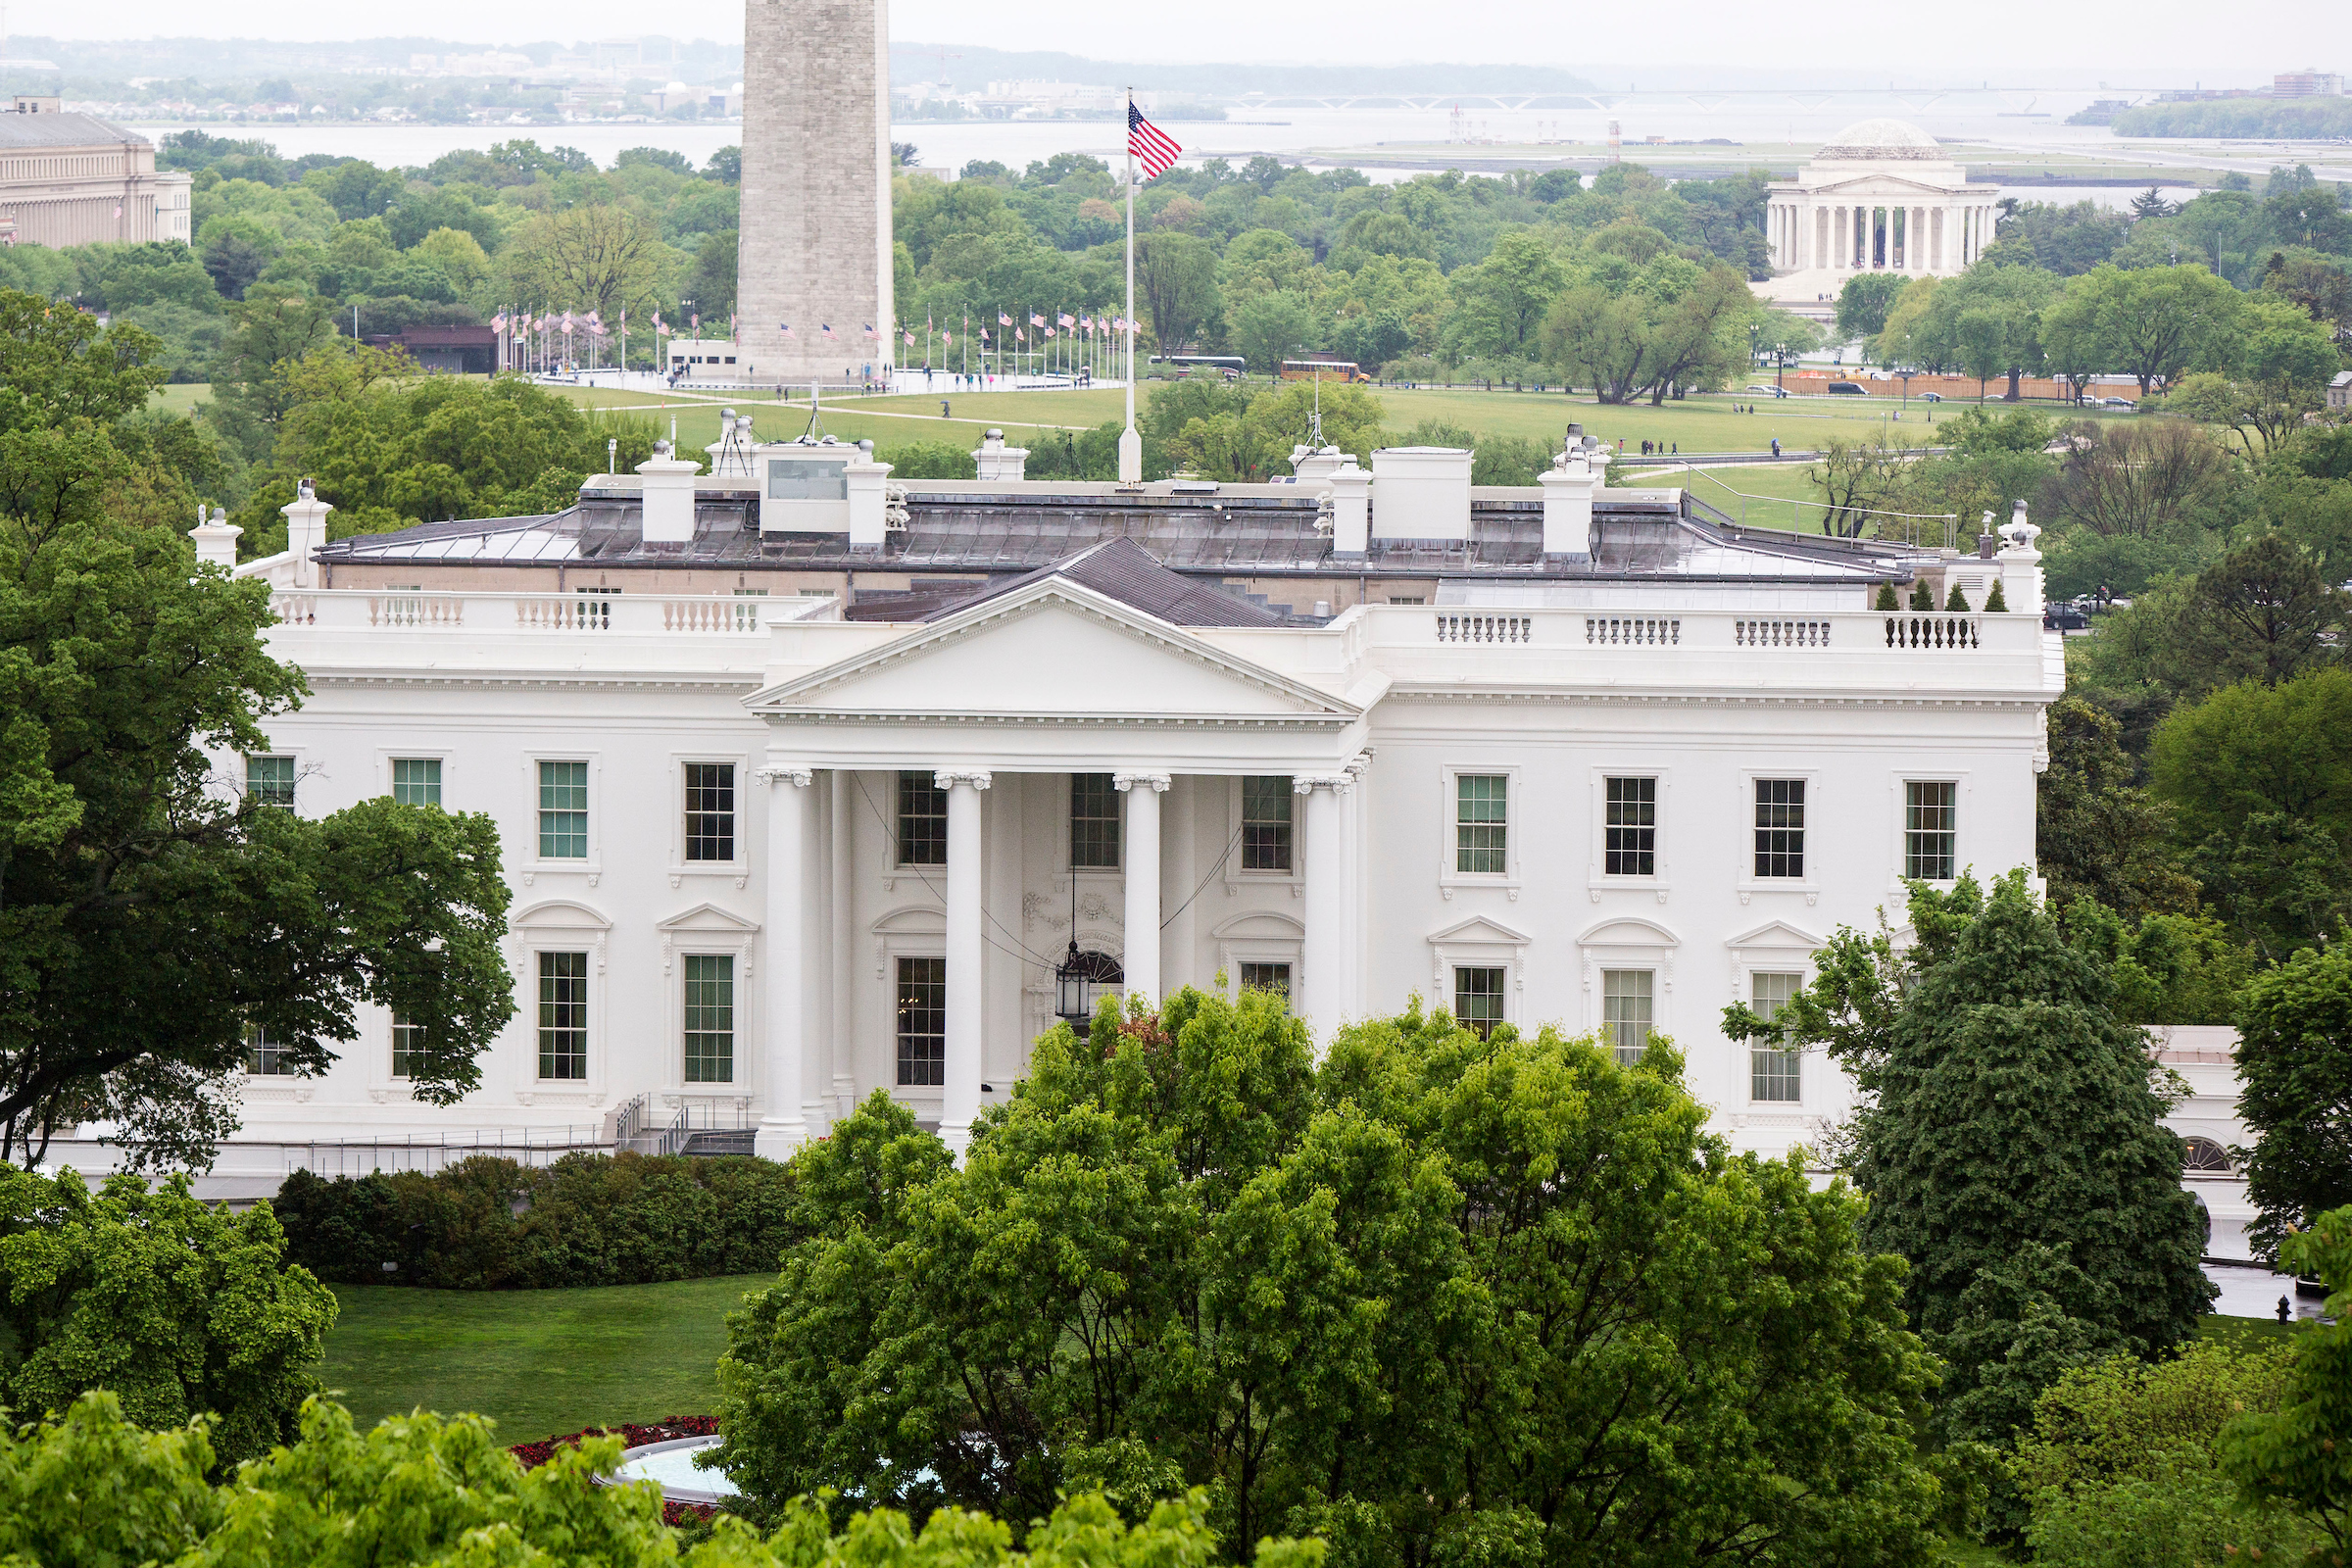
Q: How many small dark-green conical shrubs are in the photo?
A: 4